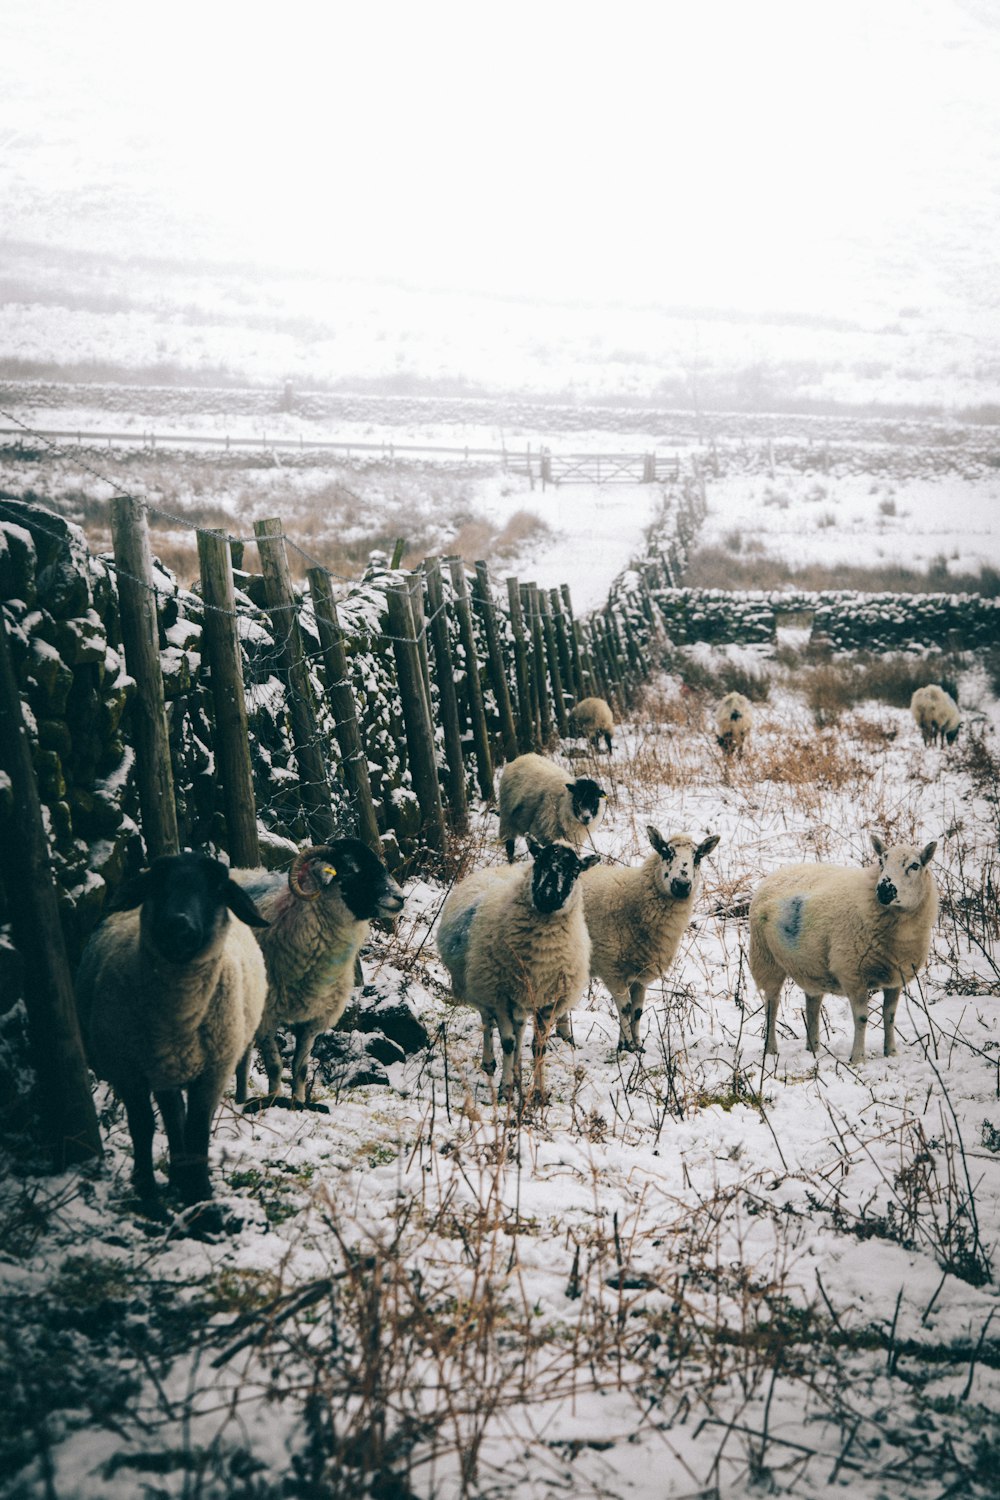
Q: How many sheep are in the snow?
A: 9